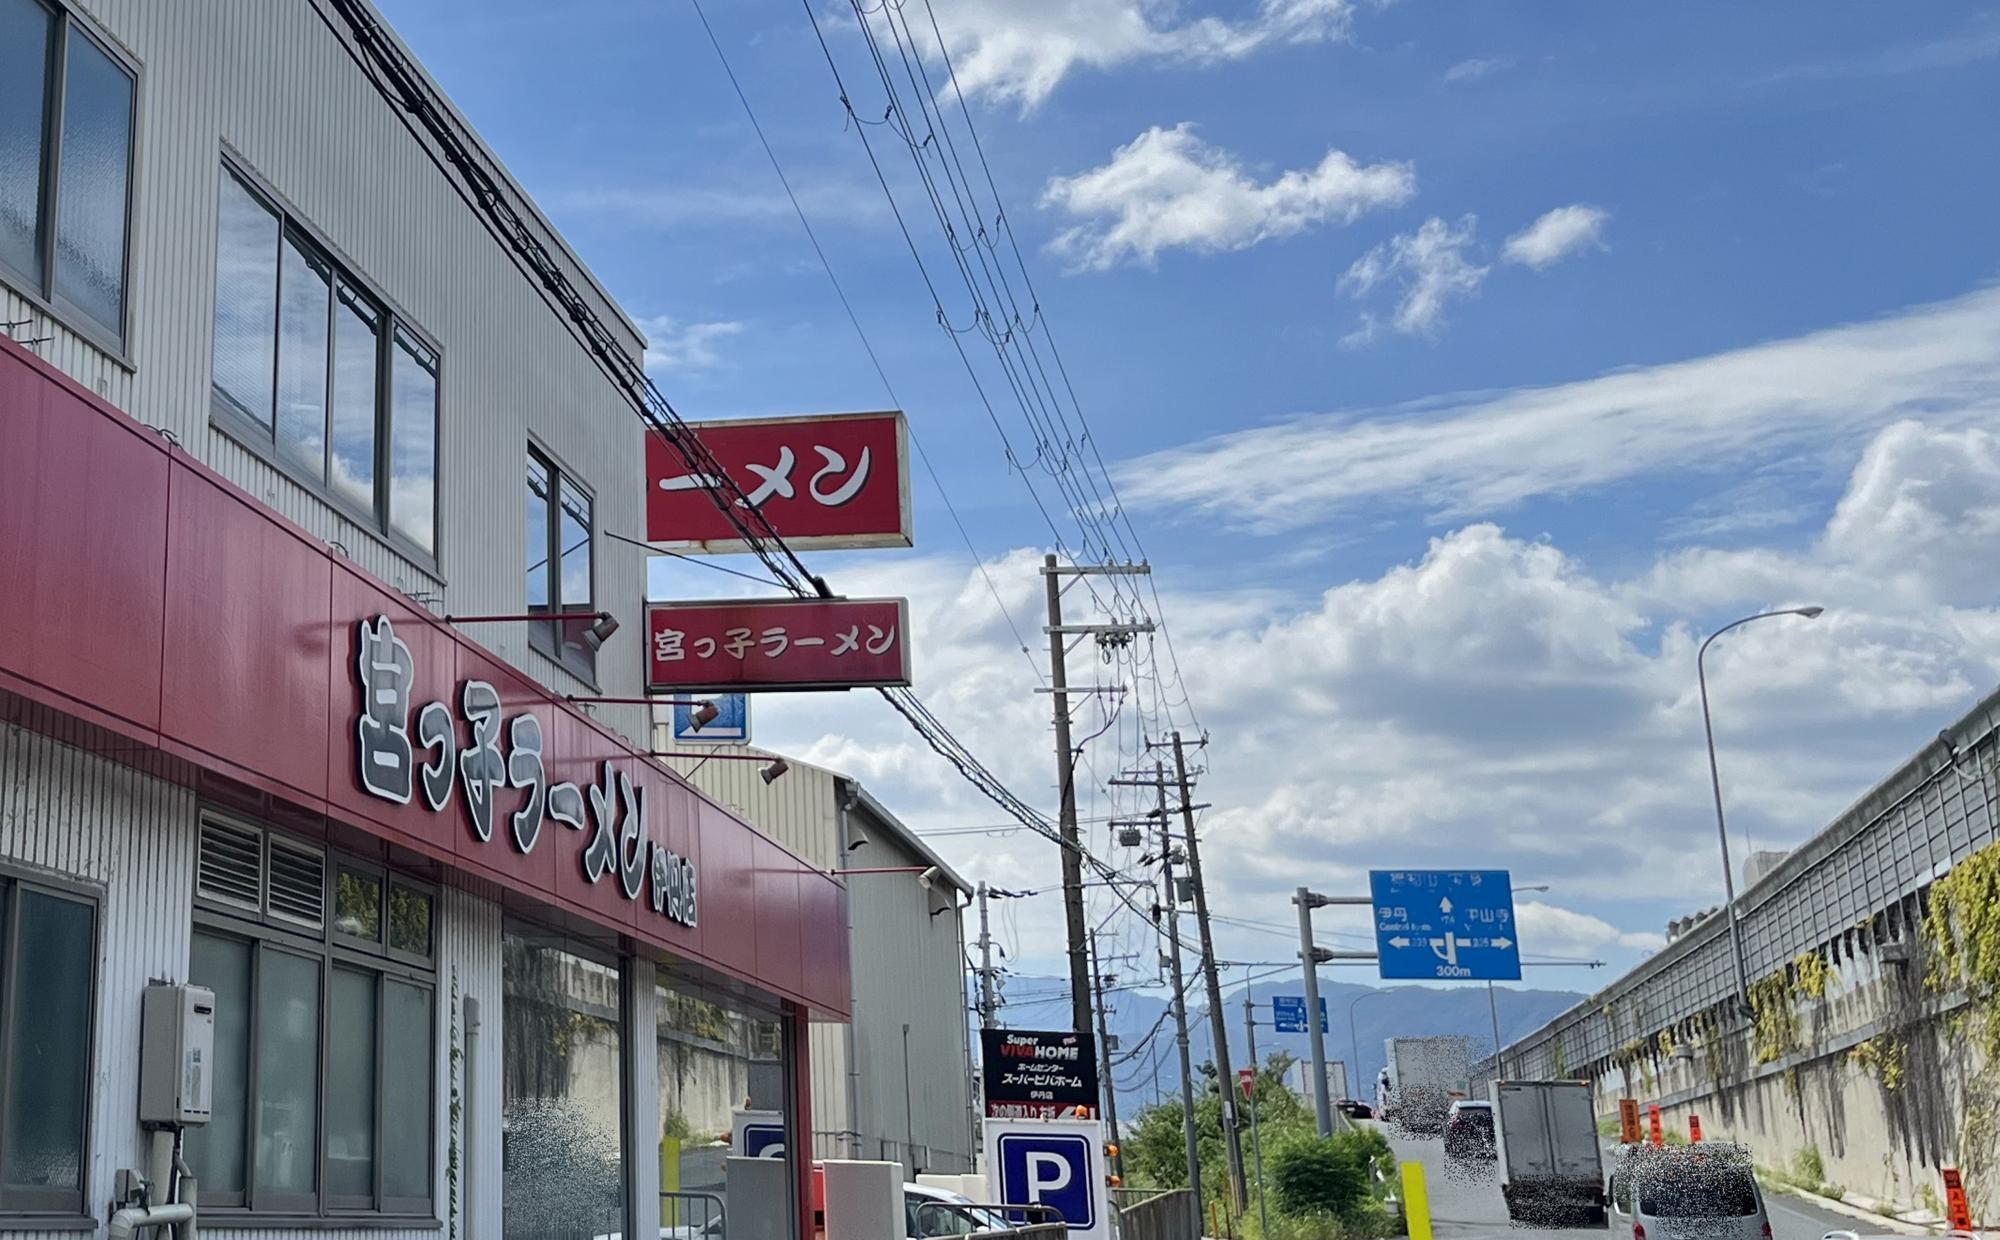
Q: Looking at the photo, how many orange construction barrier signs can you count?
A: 4